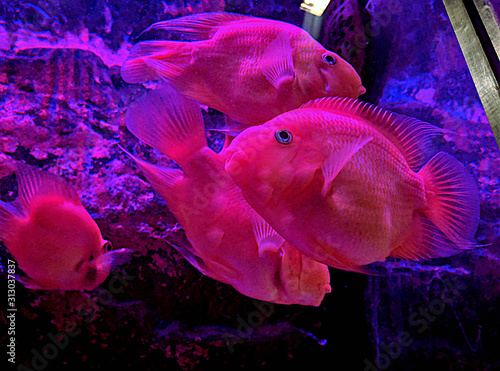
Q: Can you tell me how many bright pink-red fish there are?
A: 4